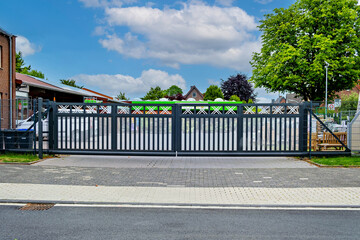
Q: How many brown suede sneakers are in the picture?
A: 0